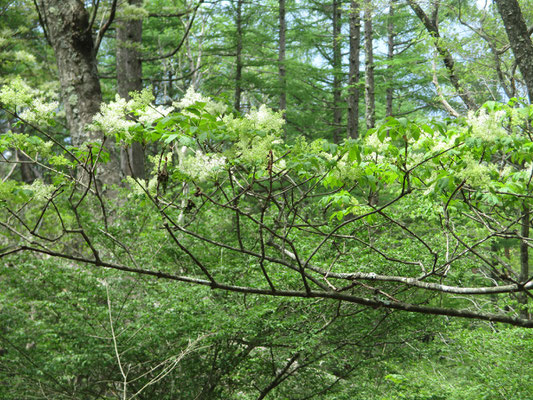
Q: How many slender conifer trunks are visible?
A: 6